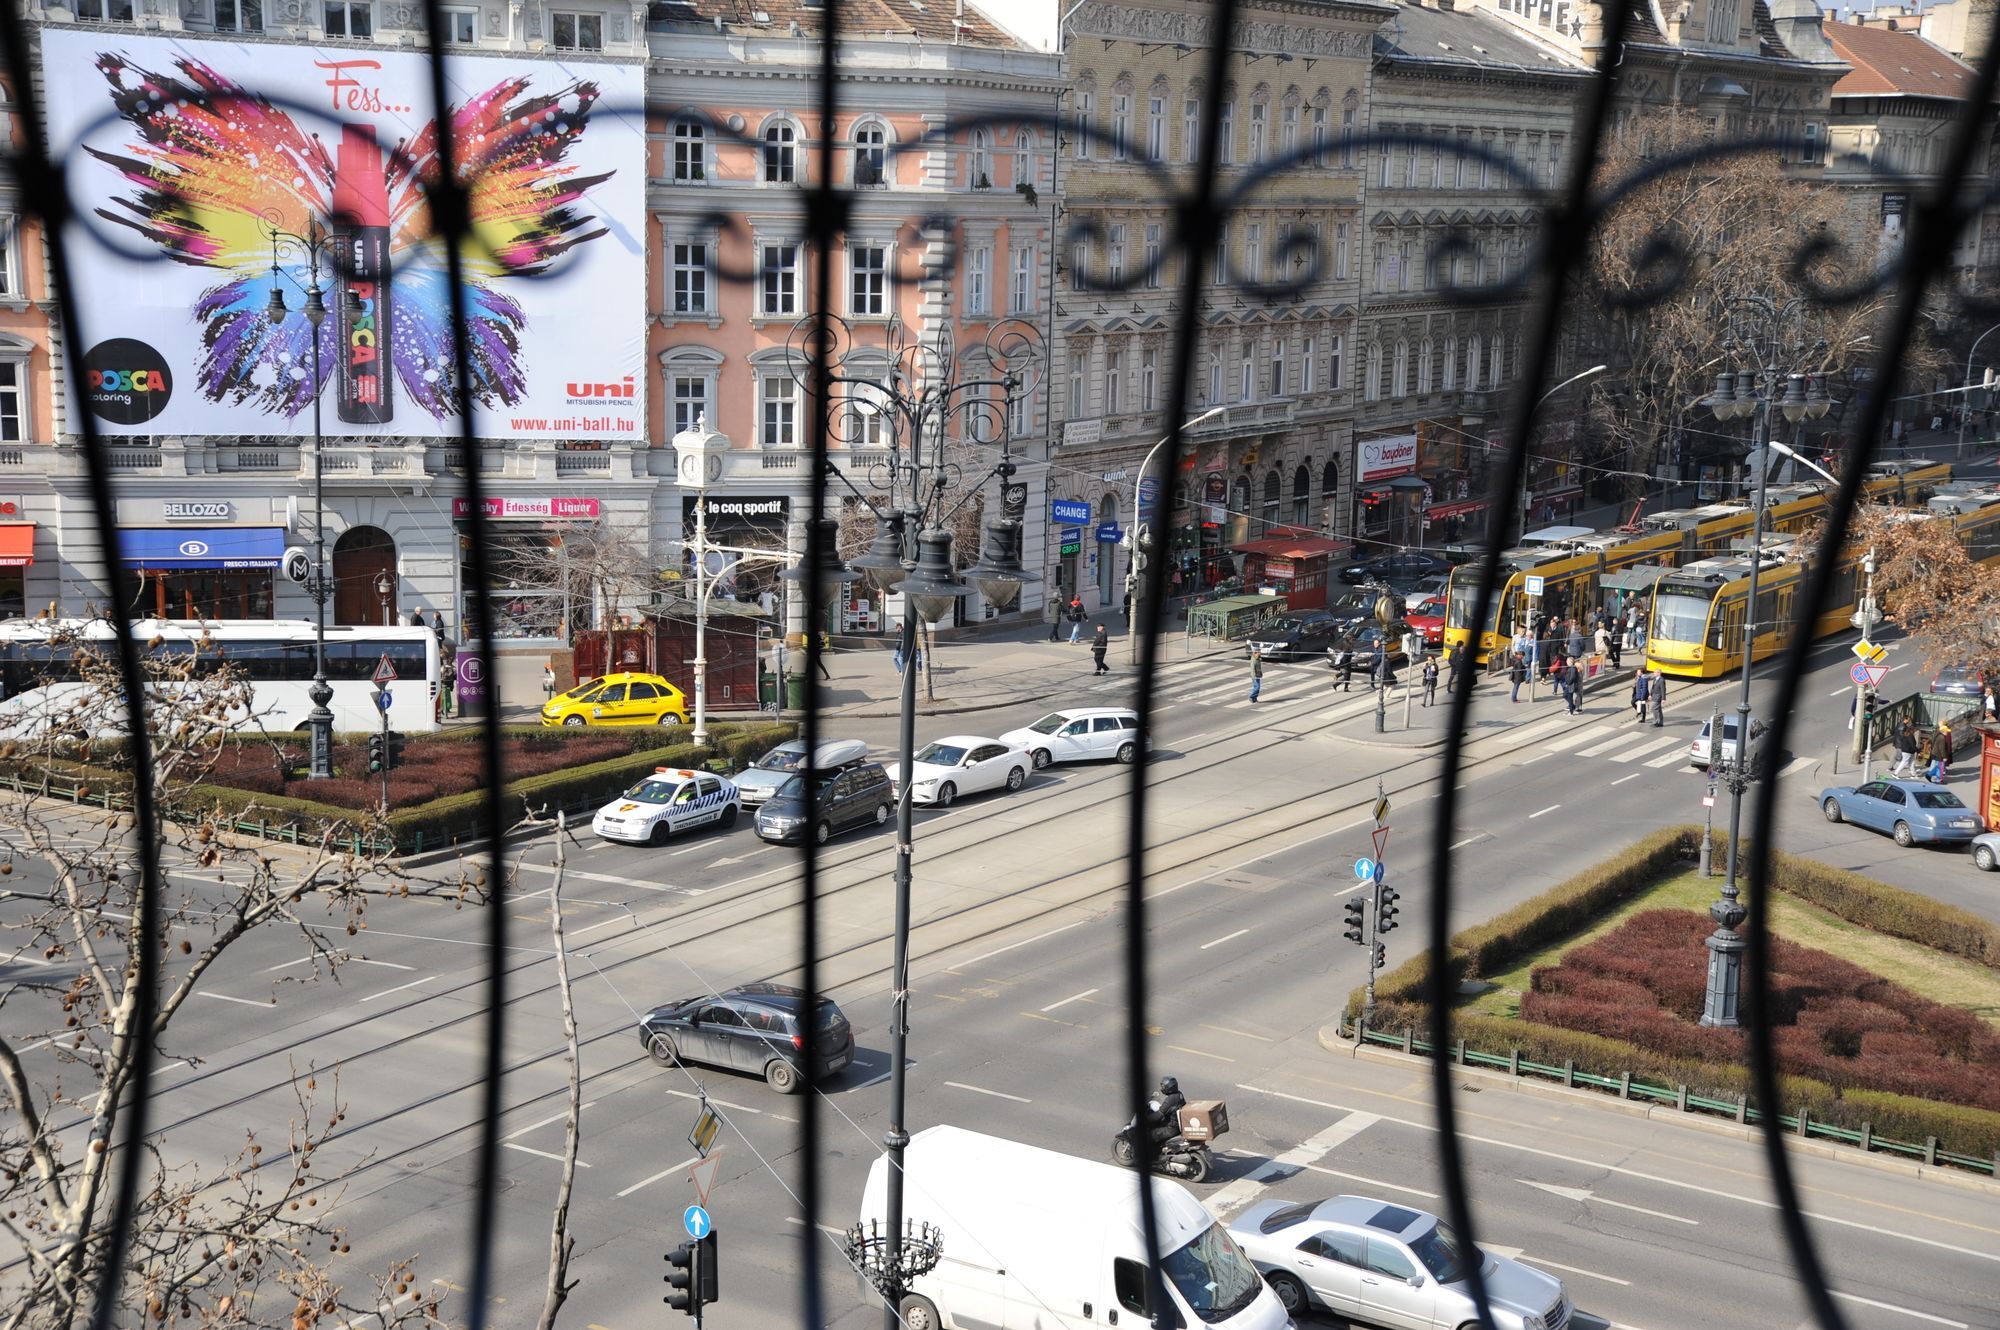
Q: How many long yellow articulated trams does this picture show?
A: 2